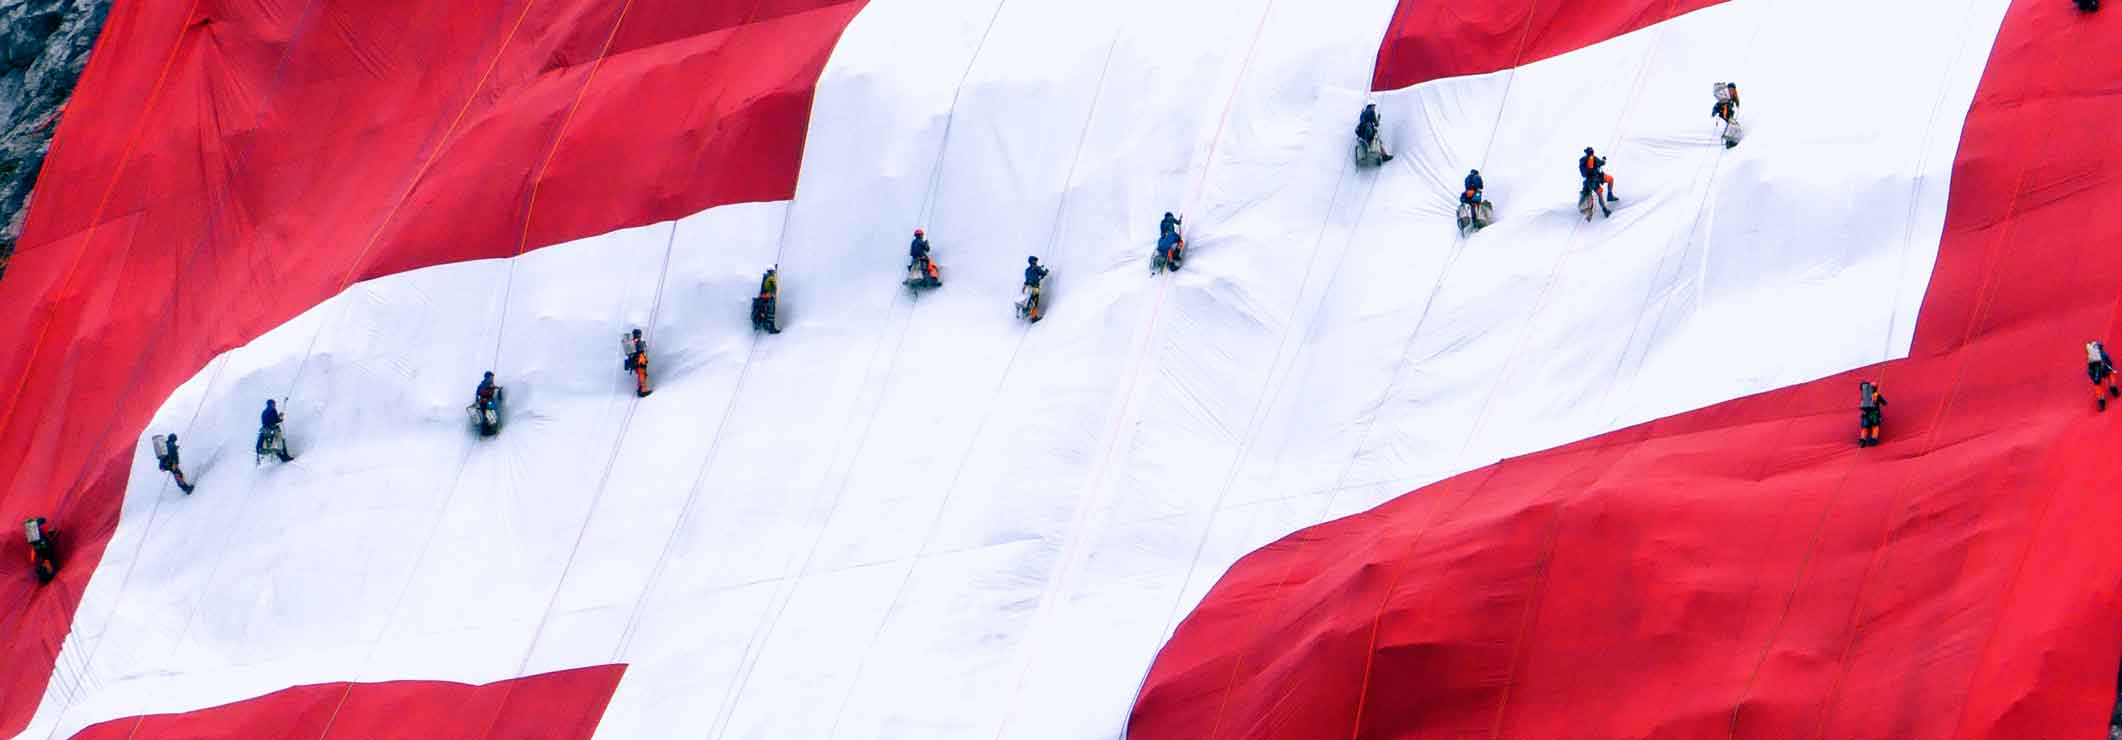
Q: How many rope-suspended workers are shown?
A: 15